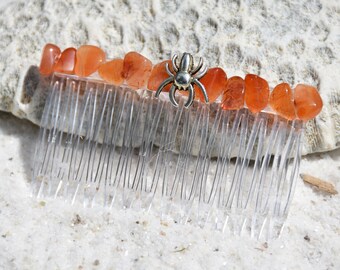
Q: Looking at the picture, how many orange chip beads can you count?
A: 11